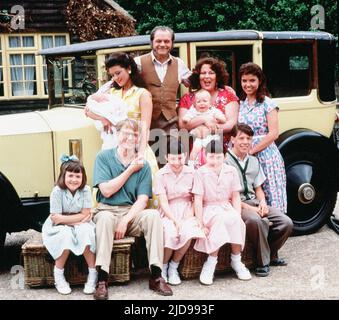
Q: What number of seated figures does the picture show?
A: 5